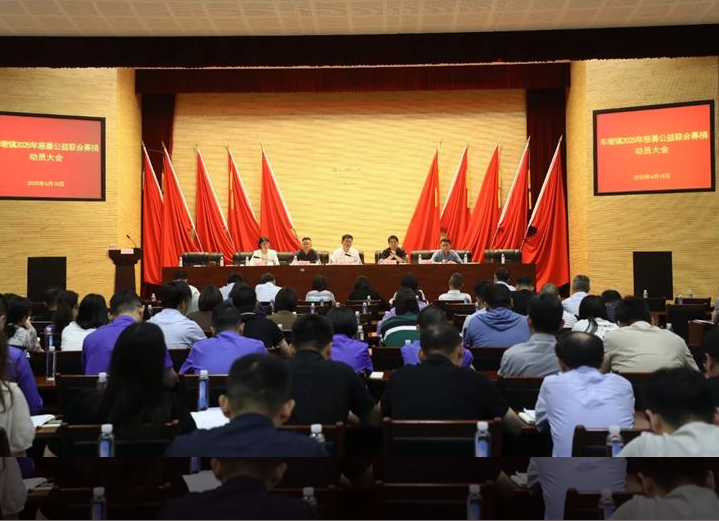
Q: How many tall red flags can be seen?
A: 10